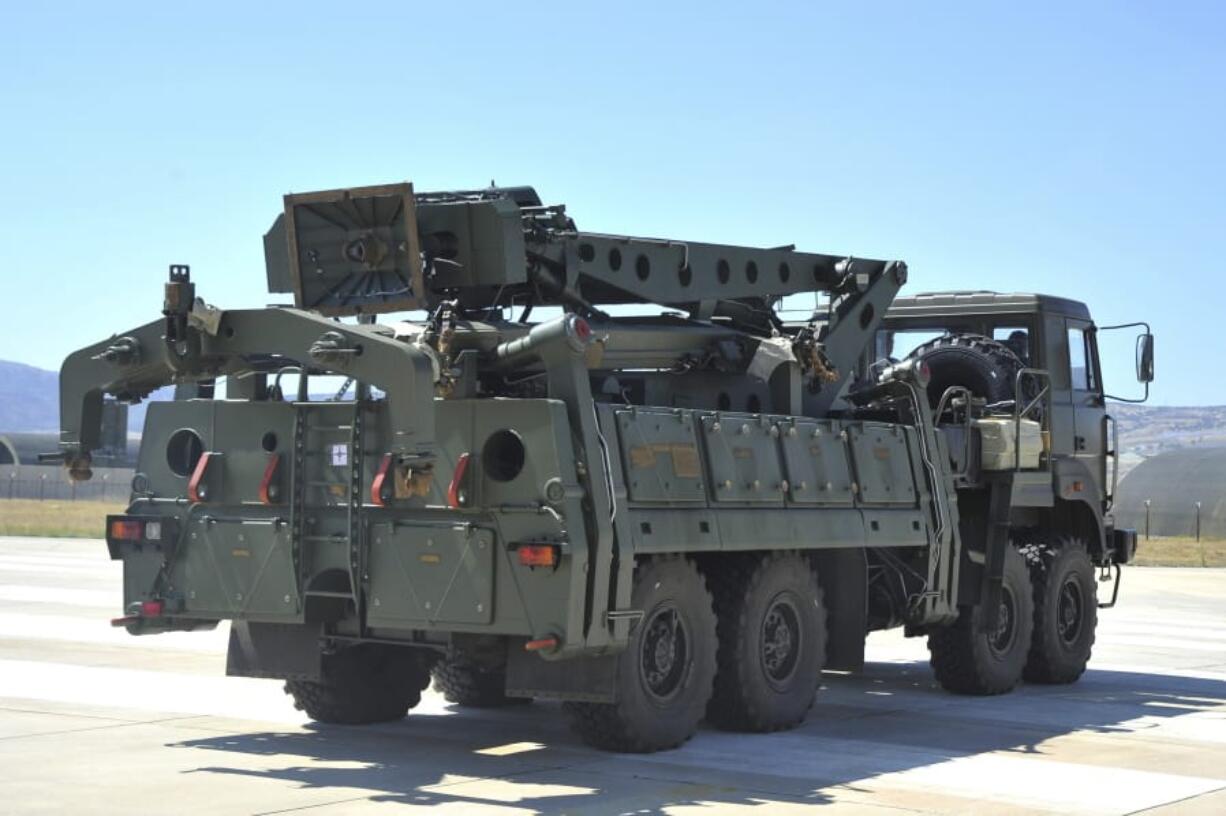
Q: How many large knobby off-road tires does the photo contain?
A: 7